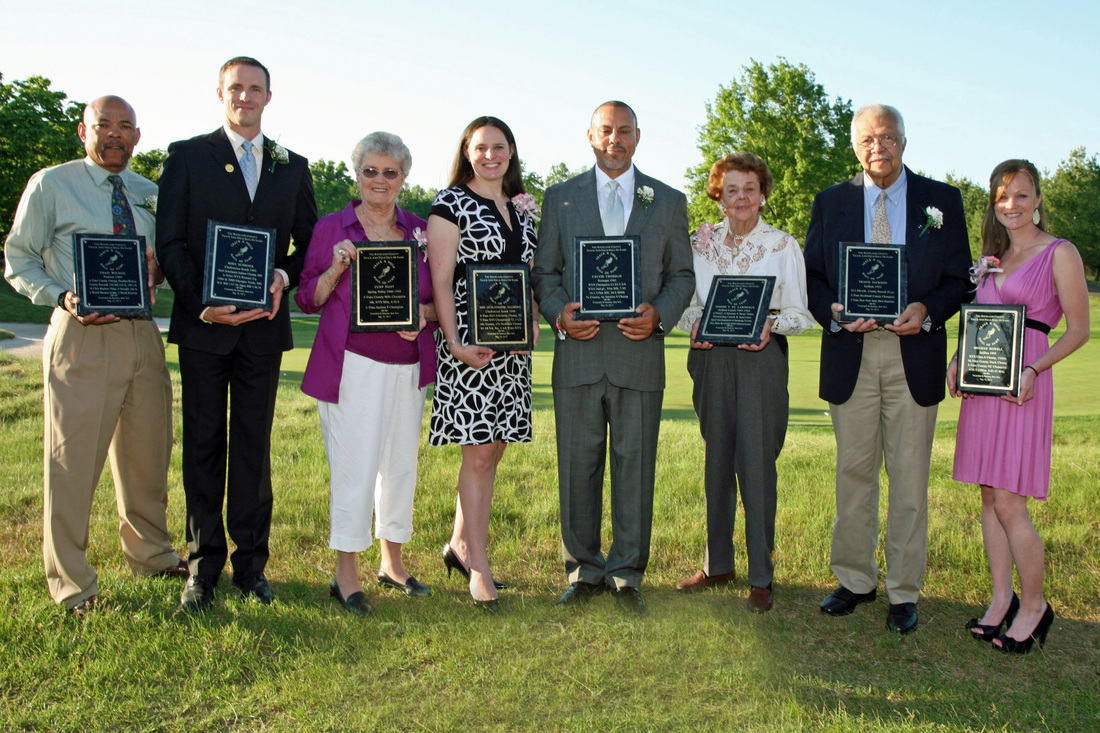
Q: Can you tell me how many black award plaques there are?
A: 8